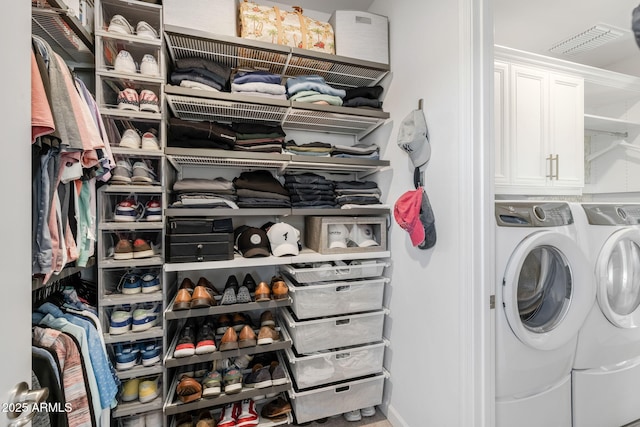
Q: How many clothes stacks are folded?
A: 12